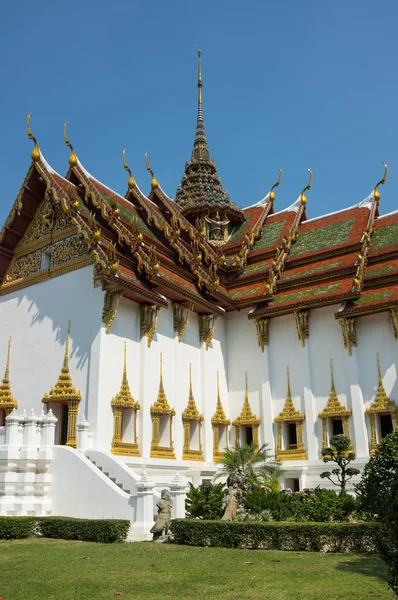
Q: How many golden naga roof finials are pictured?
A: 7